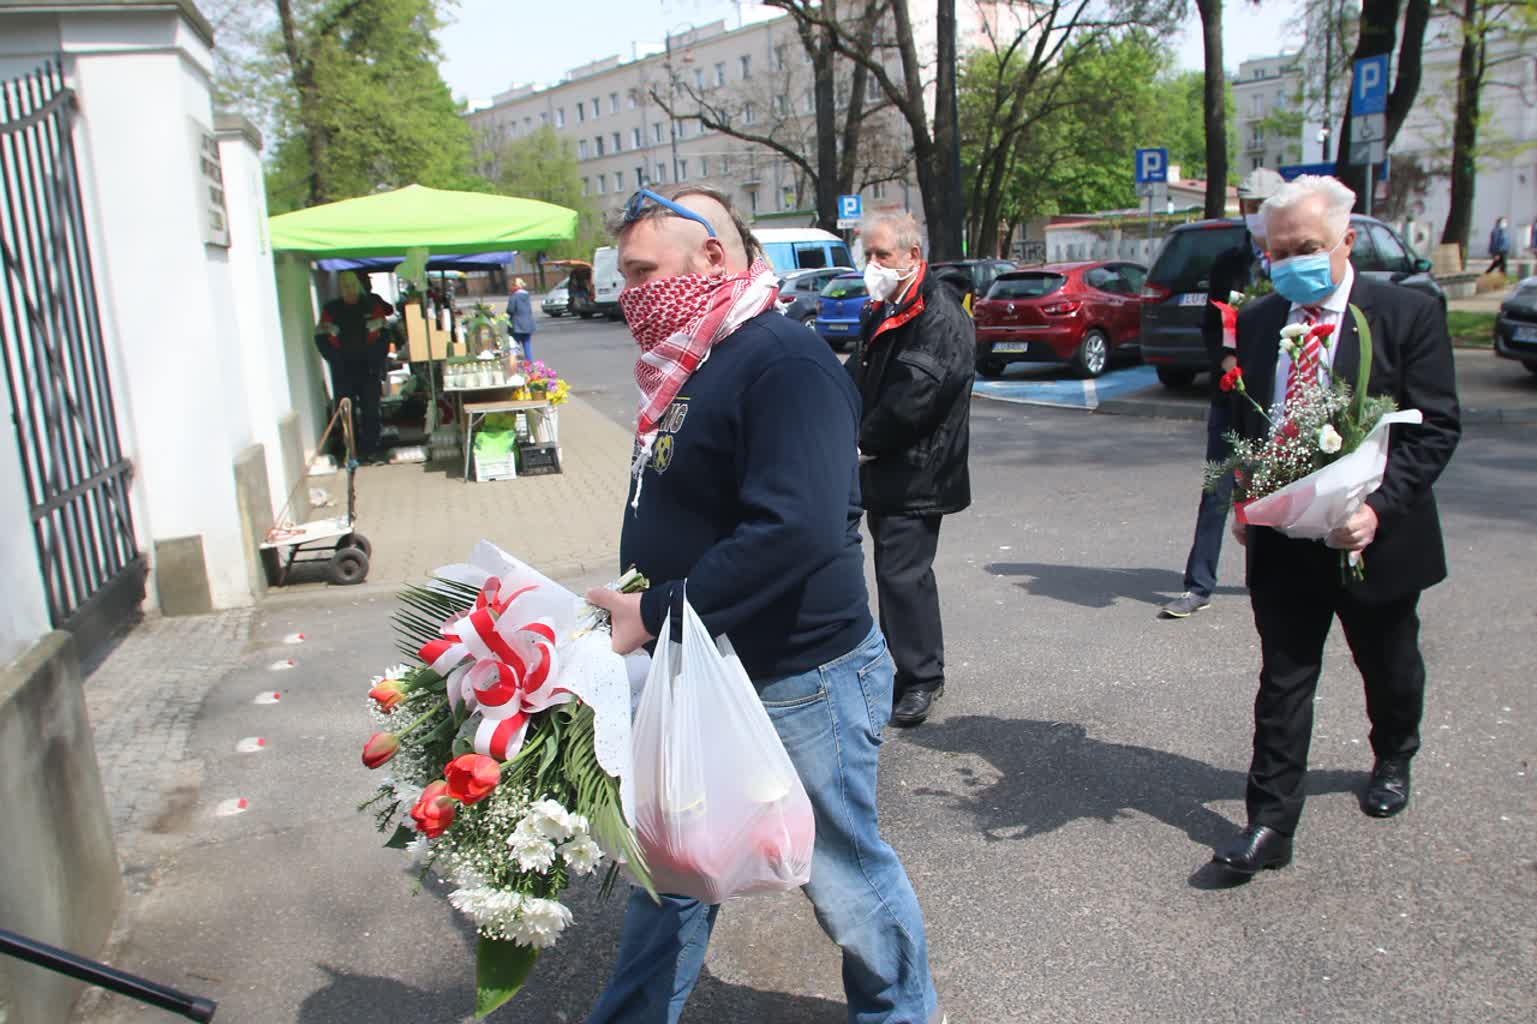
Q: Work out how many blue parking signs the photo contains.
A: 3